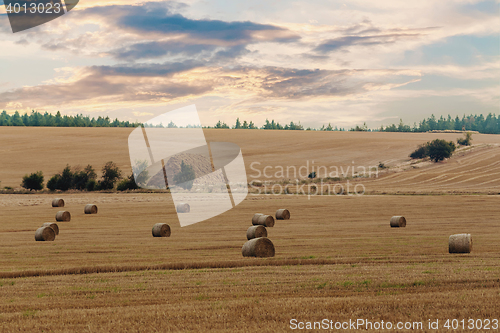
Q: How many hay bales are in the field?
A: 14